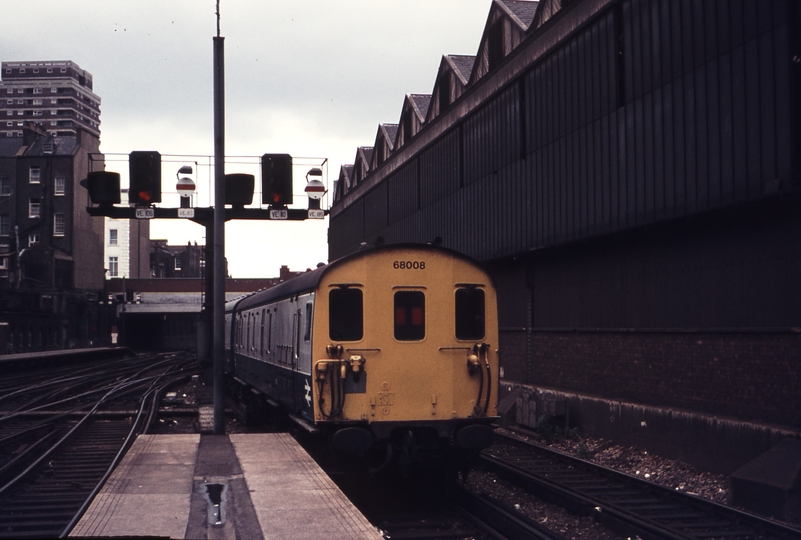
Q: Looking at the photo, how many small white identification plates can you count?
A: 4